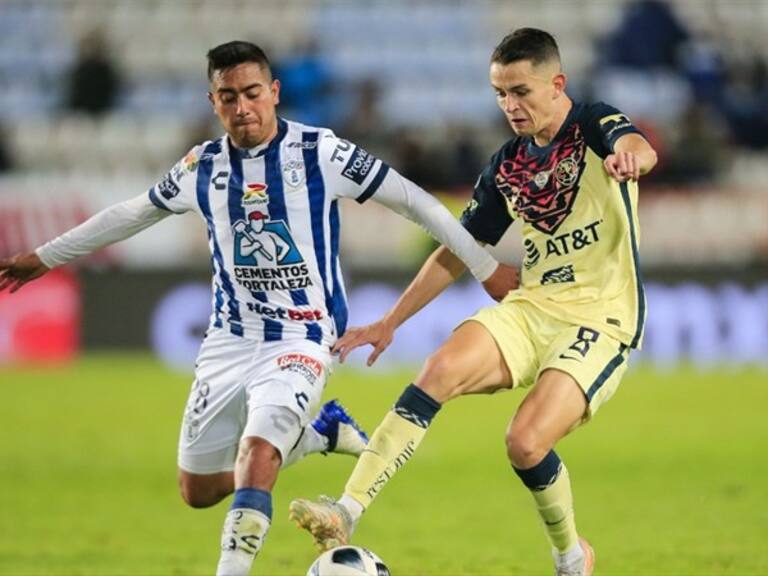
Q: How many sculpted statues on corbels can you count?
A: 0